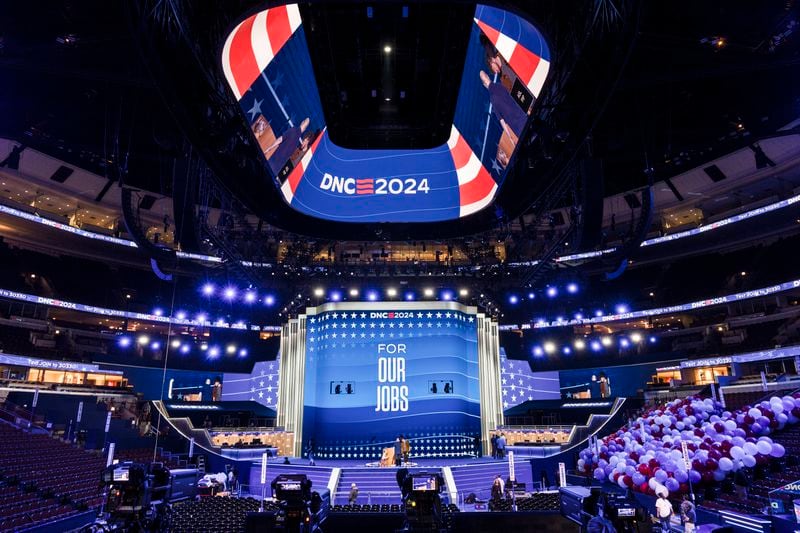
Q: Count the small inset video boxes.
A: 2